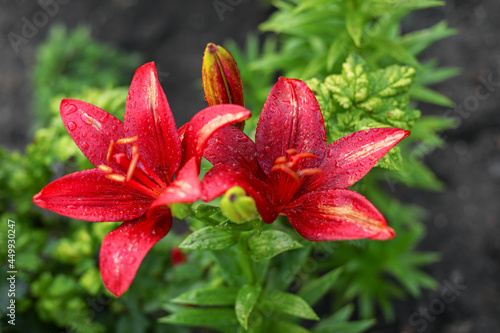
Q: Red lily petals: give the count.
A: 11